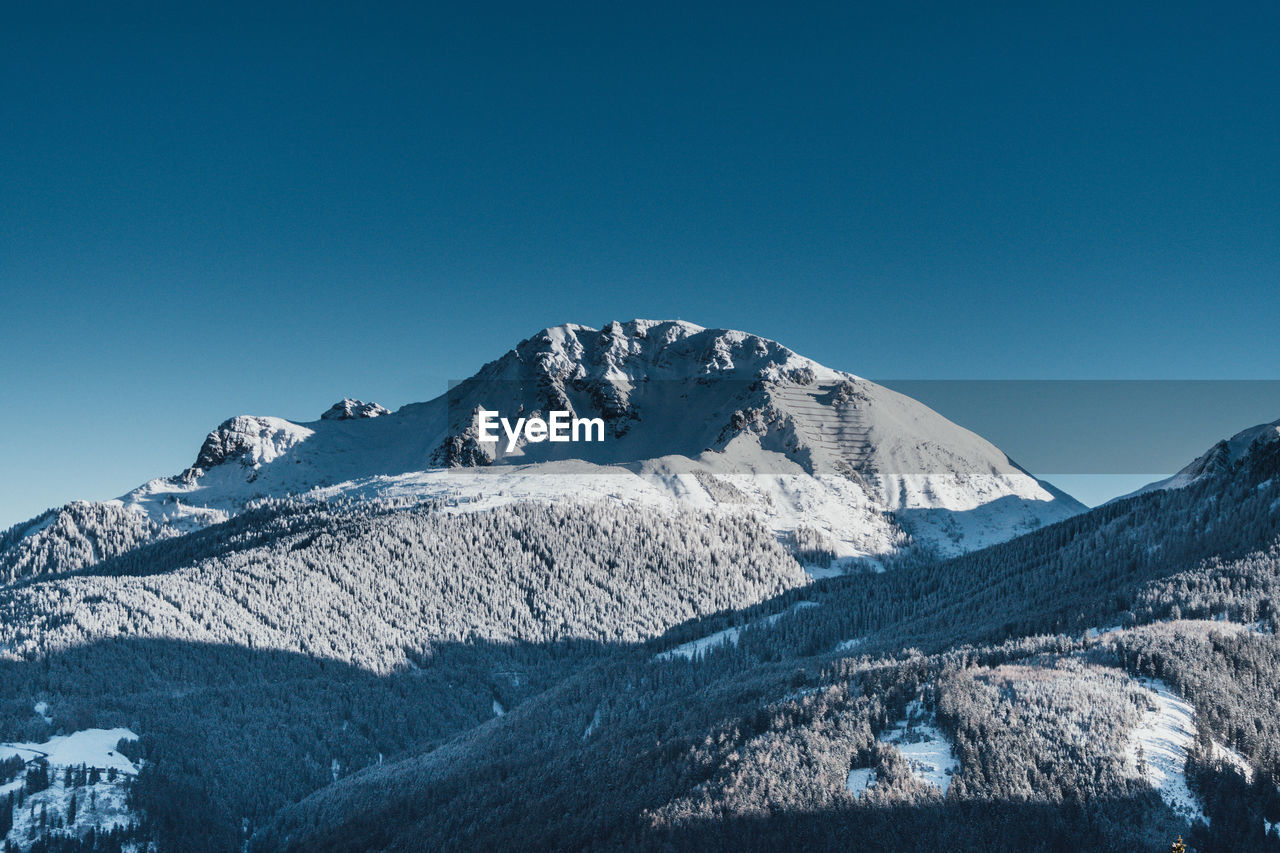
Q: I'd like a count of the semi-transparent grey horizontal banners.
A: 1